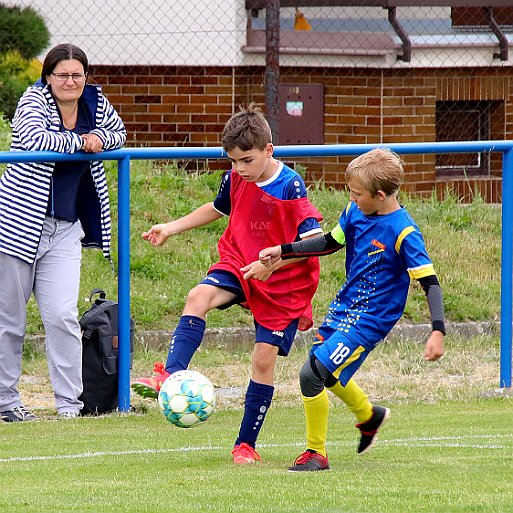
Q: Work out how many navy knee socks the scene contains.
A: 2